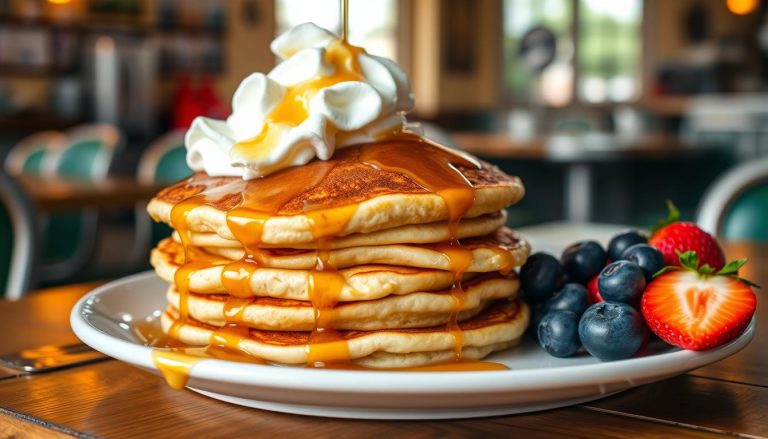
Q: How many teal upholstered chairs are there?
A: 5